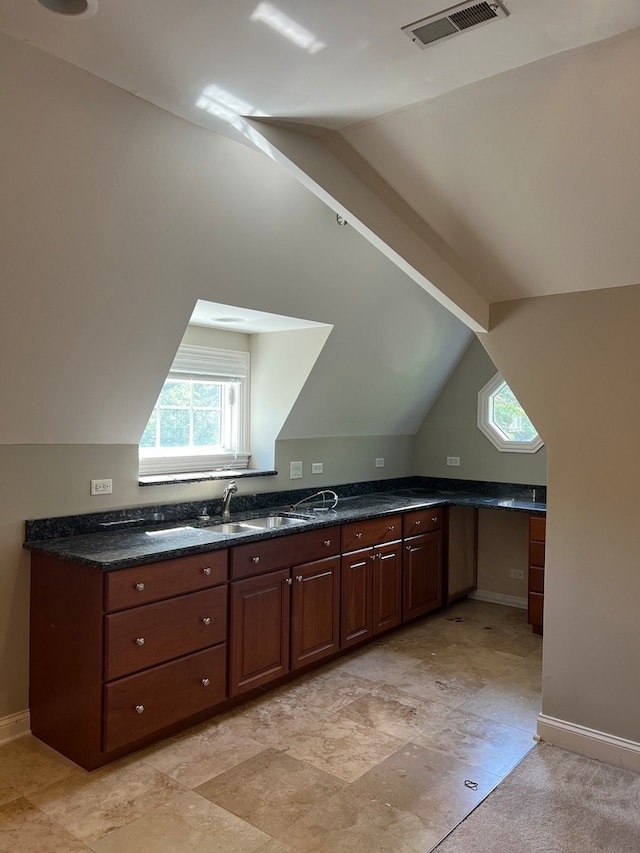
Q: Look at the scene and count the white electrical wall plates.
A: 6